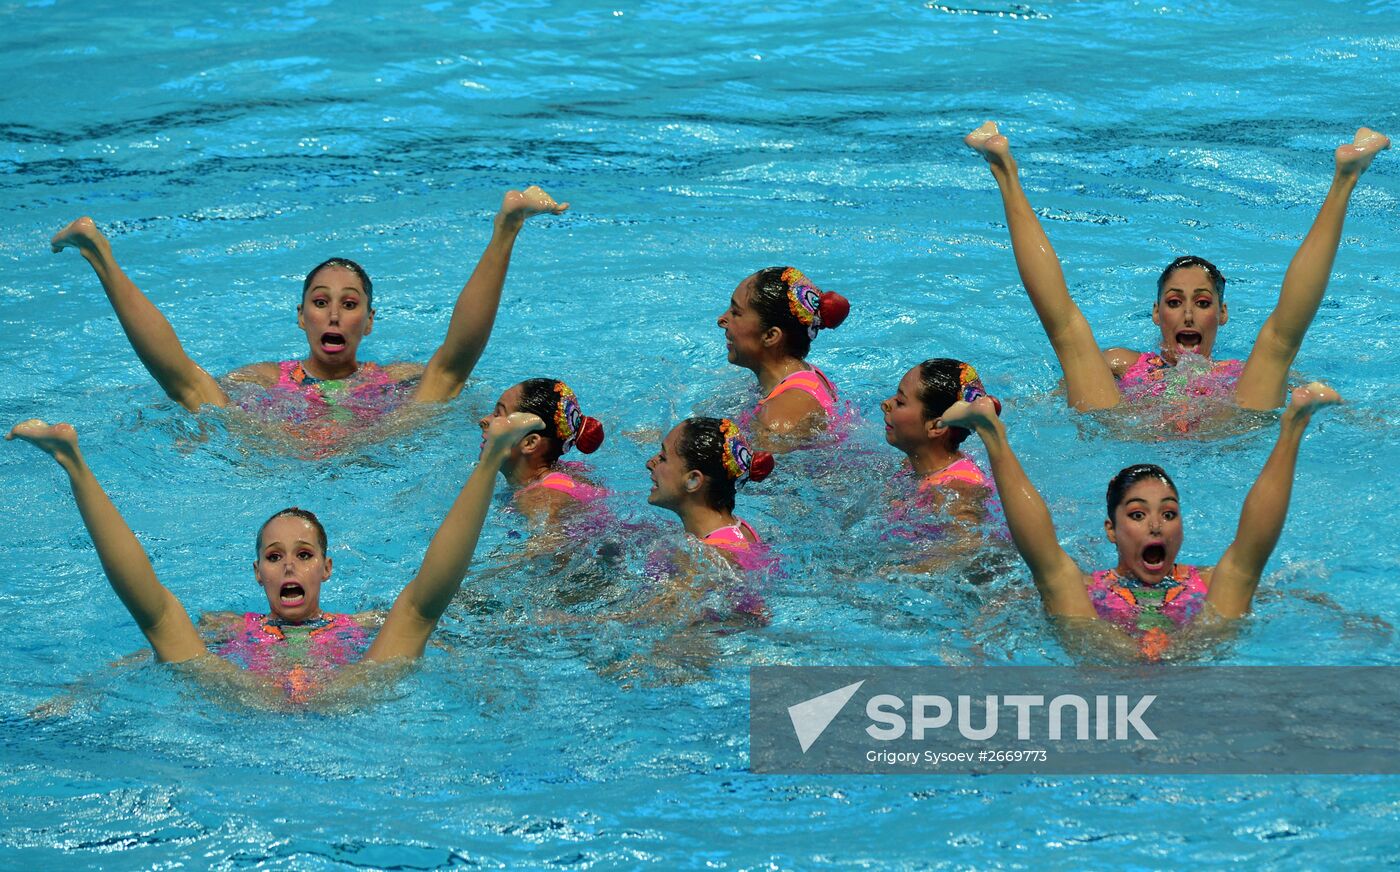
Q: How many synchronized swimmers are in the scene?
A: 8